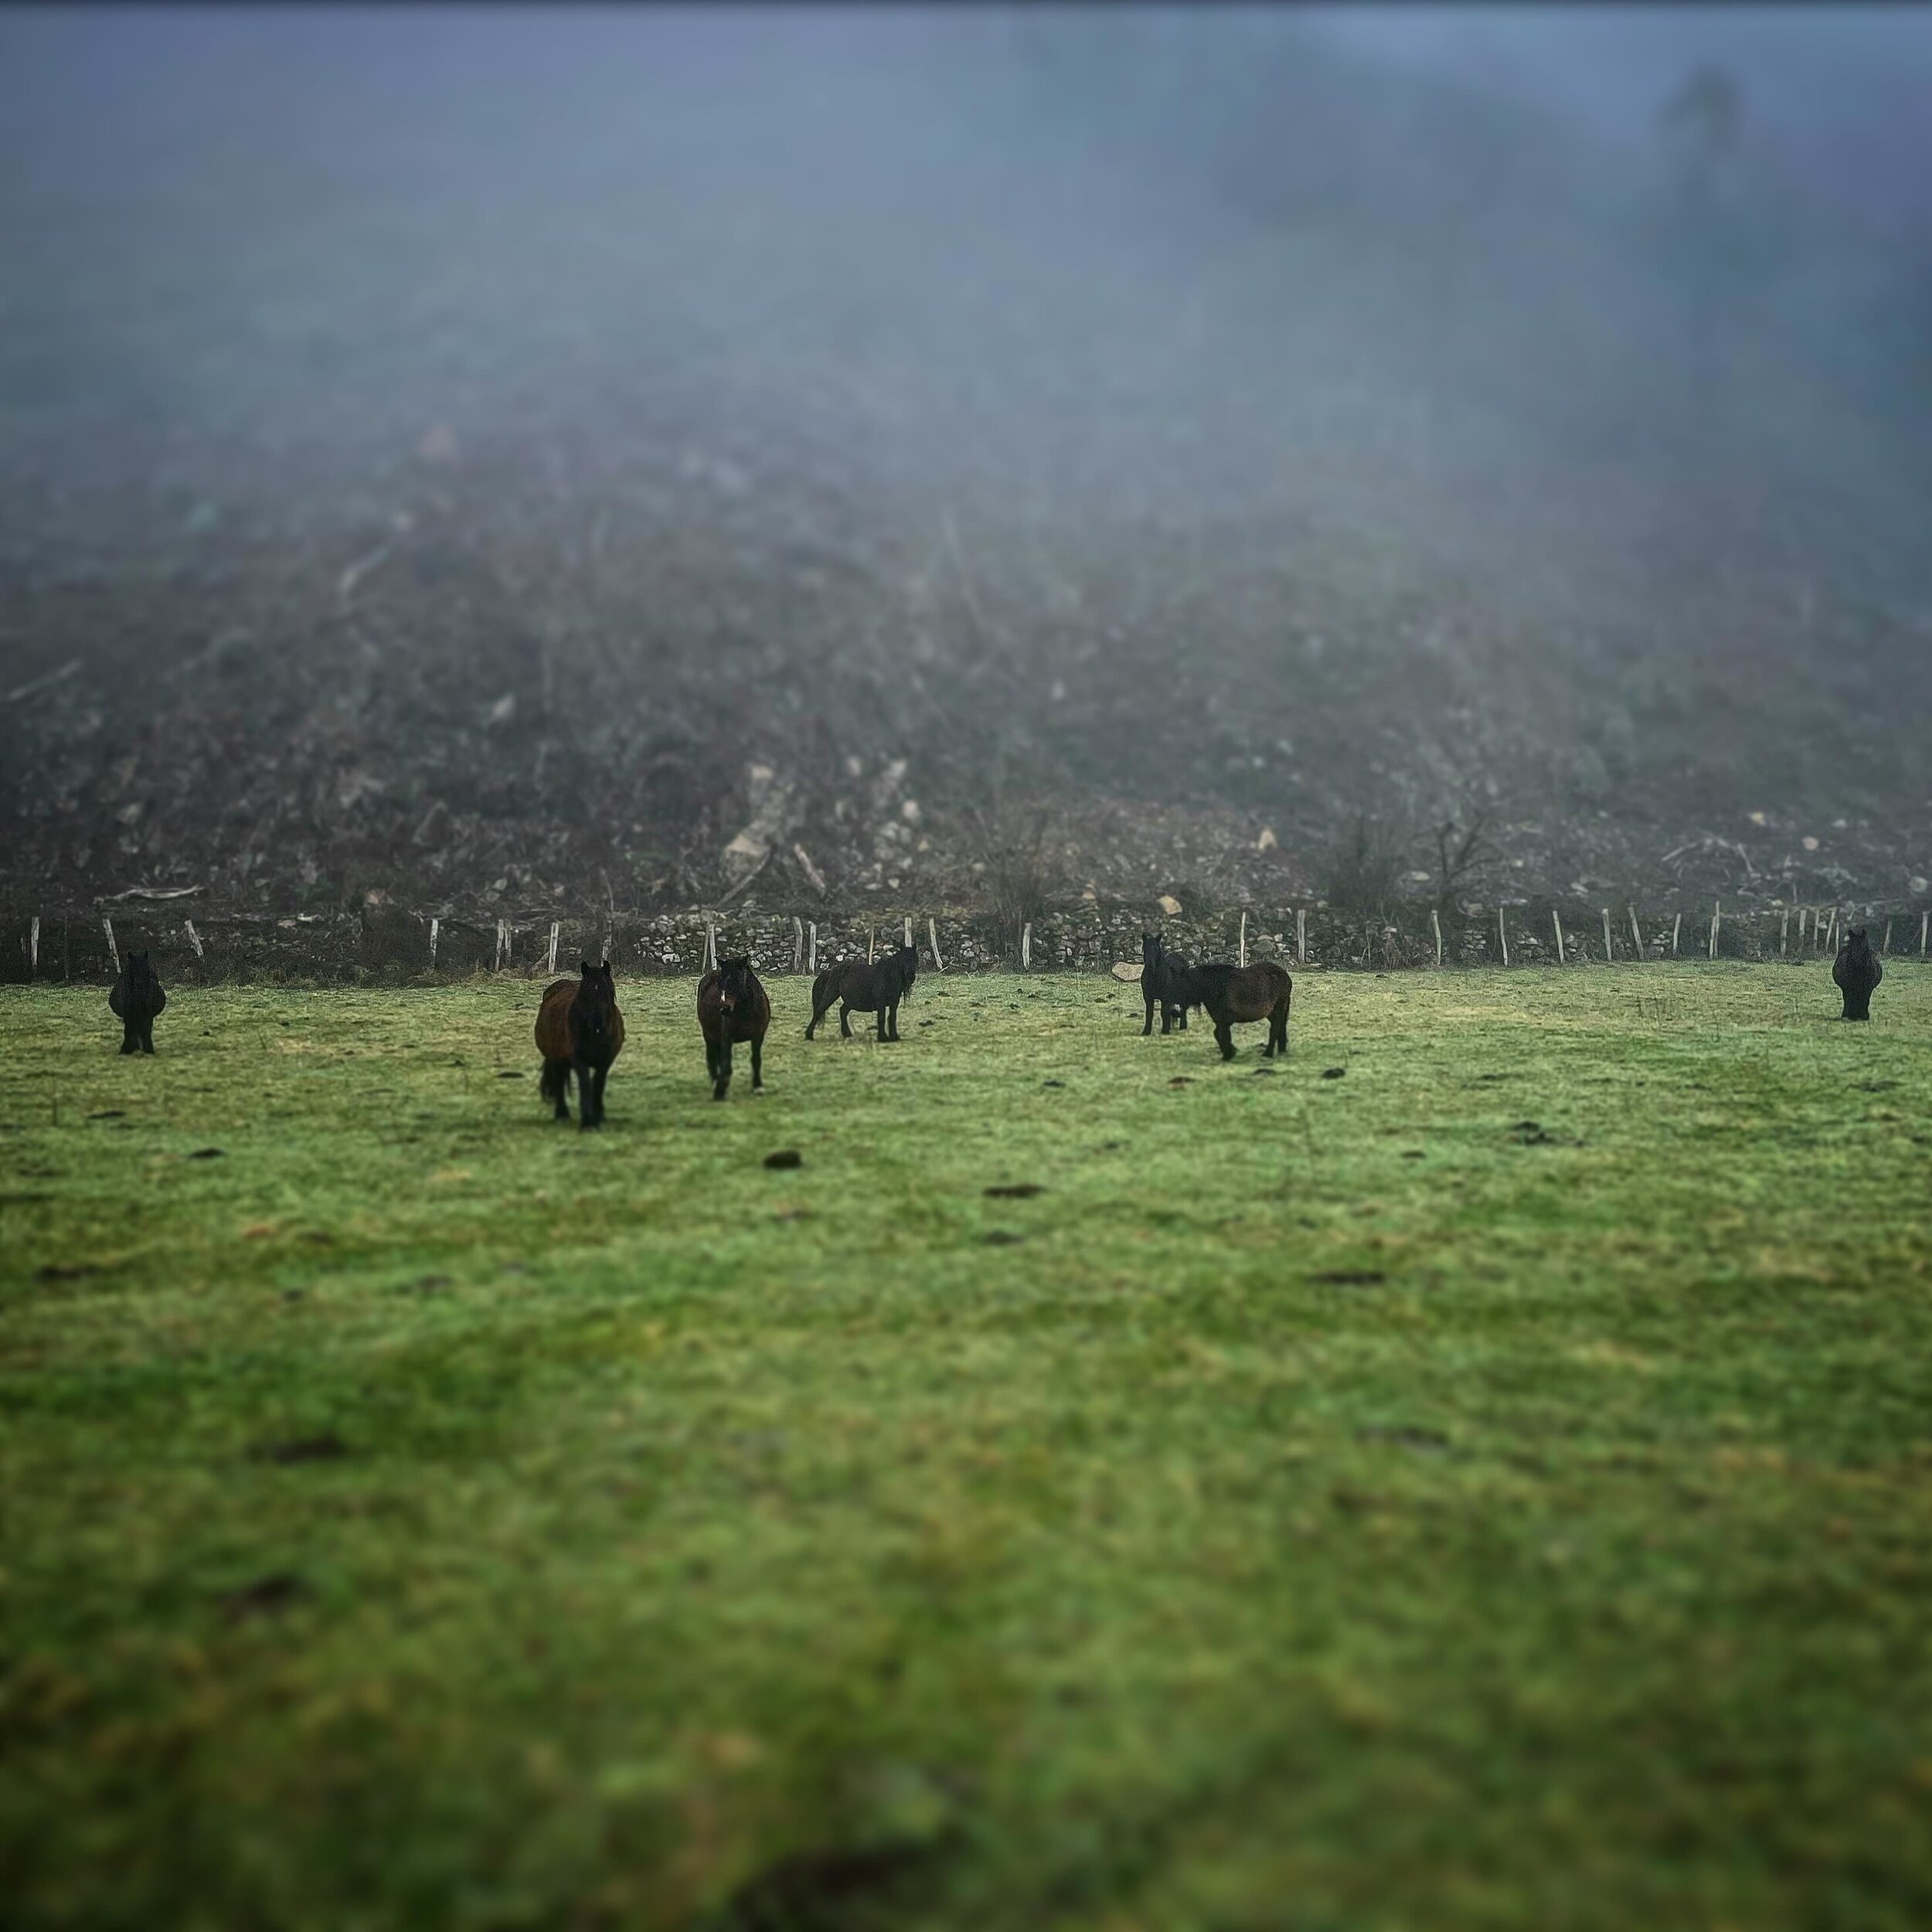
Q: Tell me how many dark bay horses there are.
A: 3